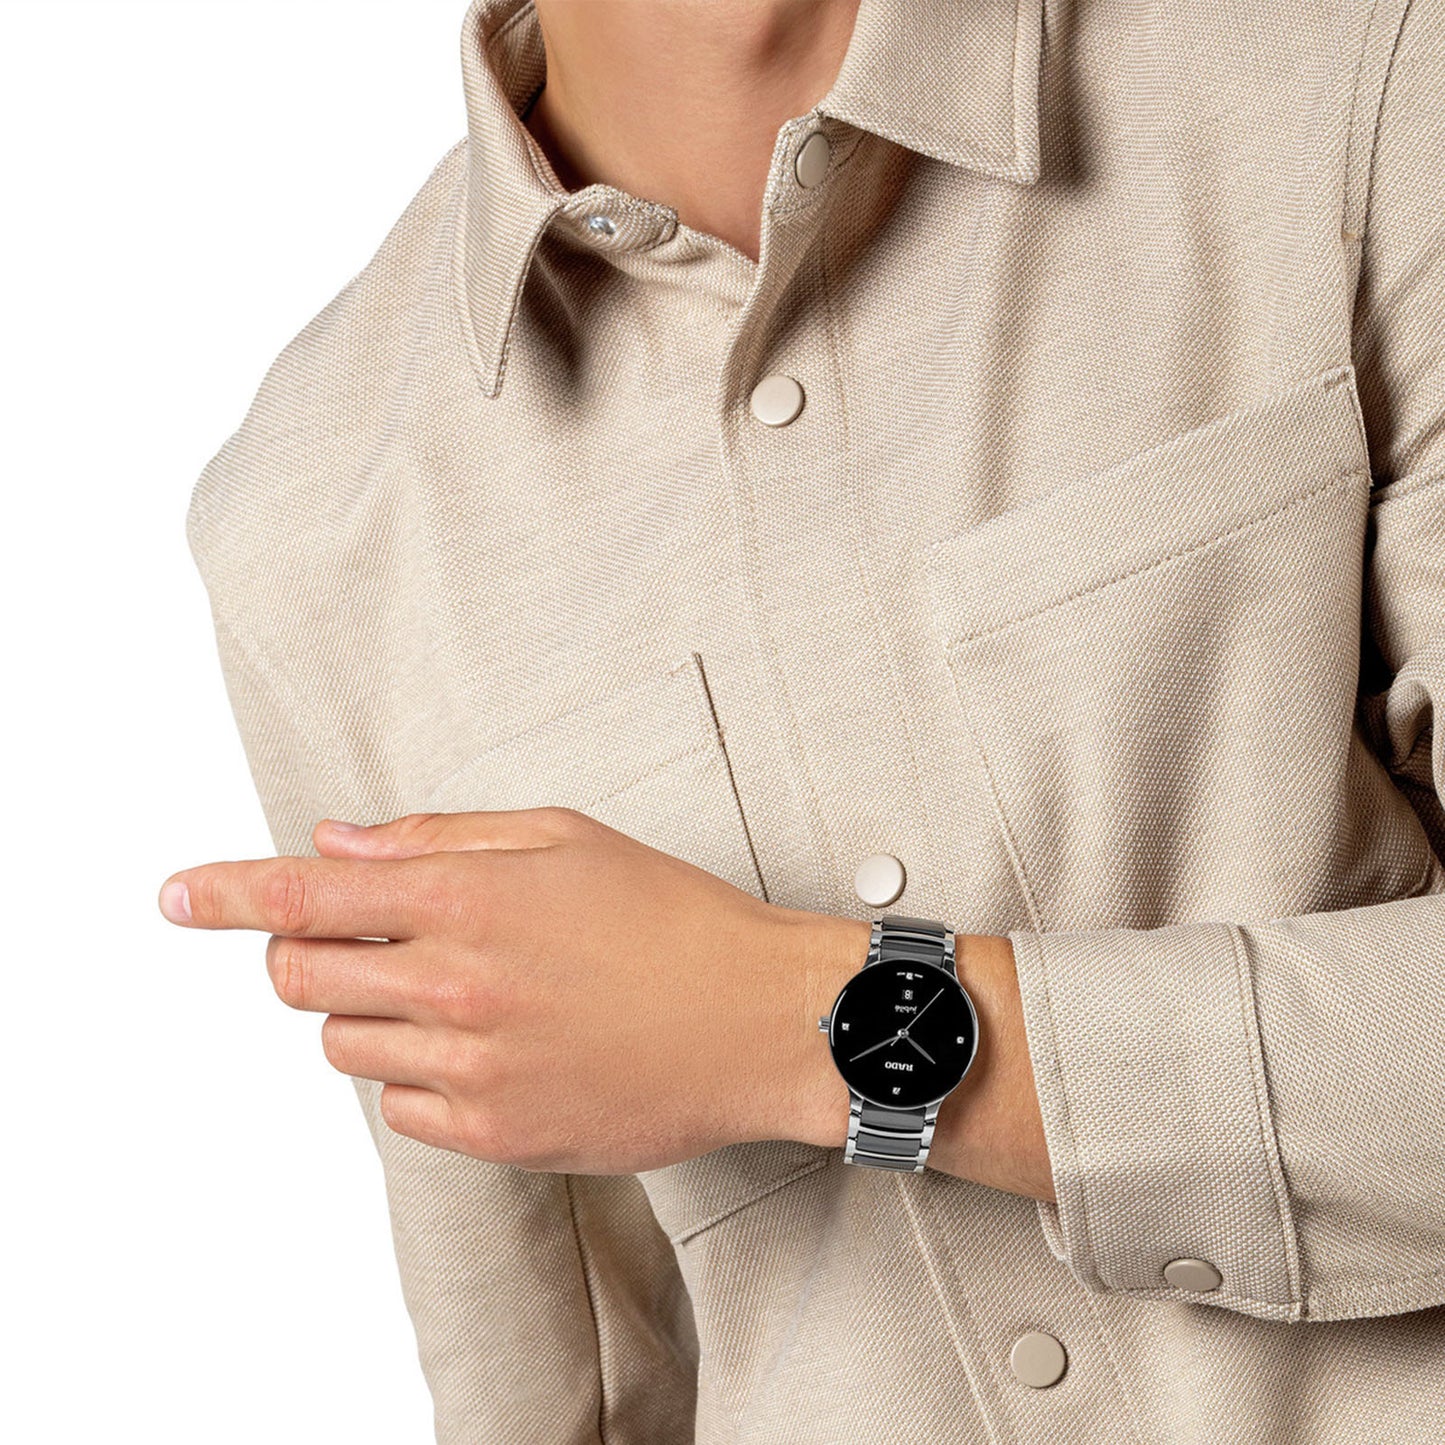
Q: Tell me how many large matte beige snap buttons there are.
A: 5